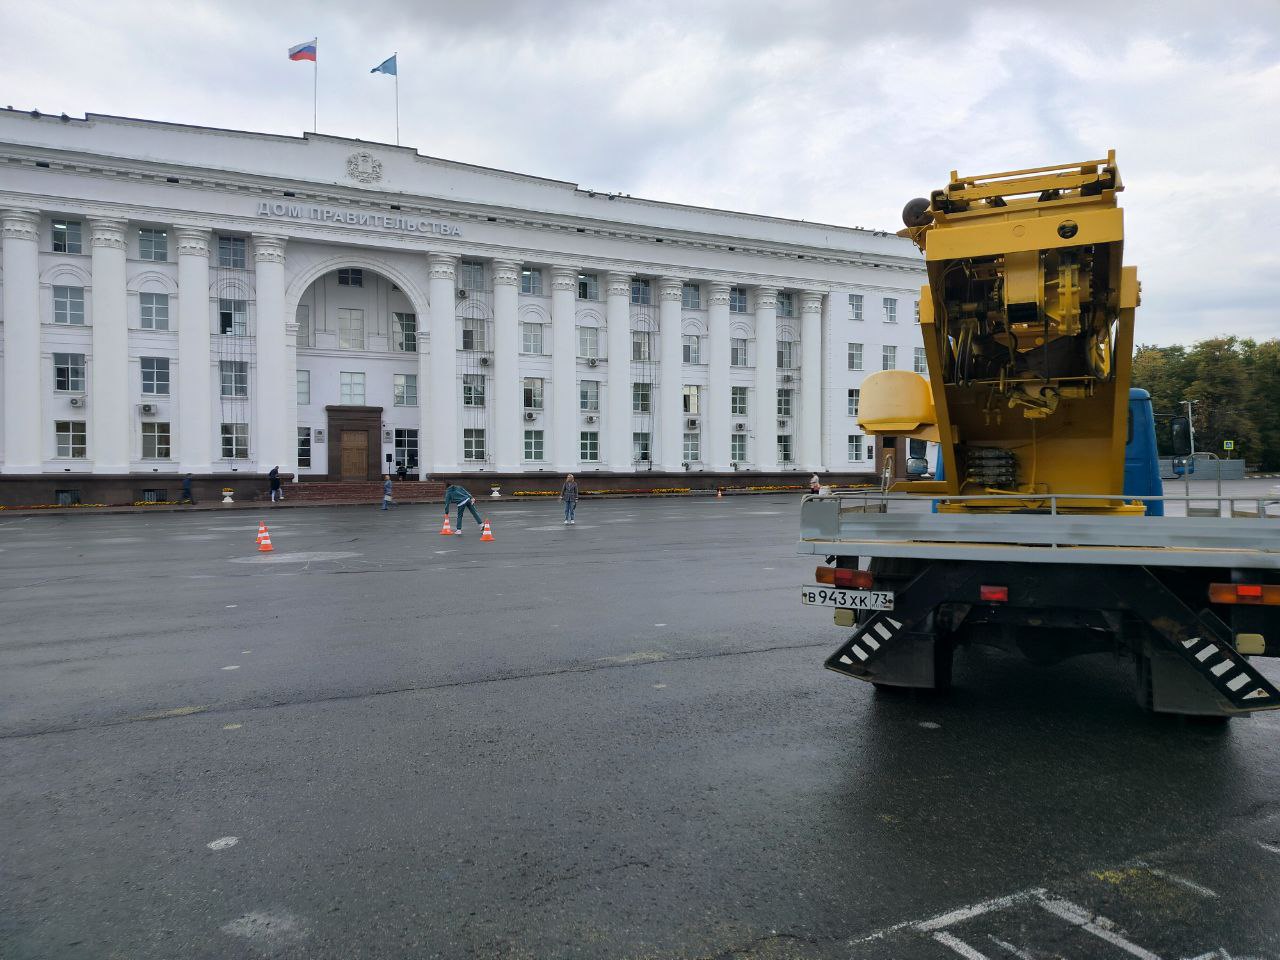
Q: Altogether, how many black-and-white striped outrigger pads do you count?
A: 2